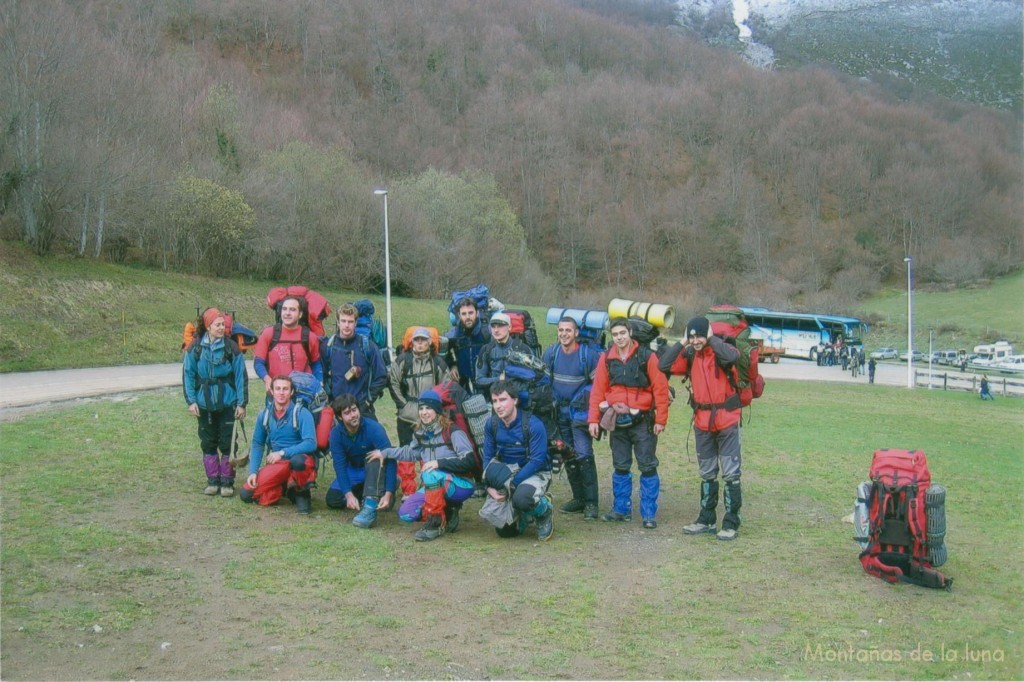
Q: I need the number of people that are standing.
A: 9